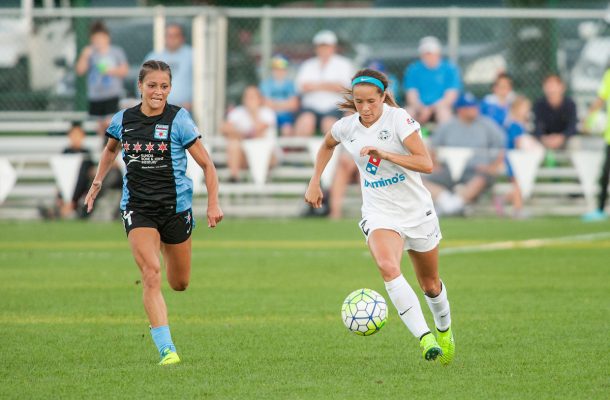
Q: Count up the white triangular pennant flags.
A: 8